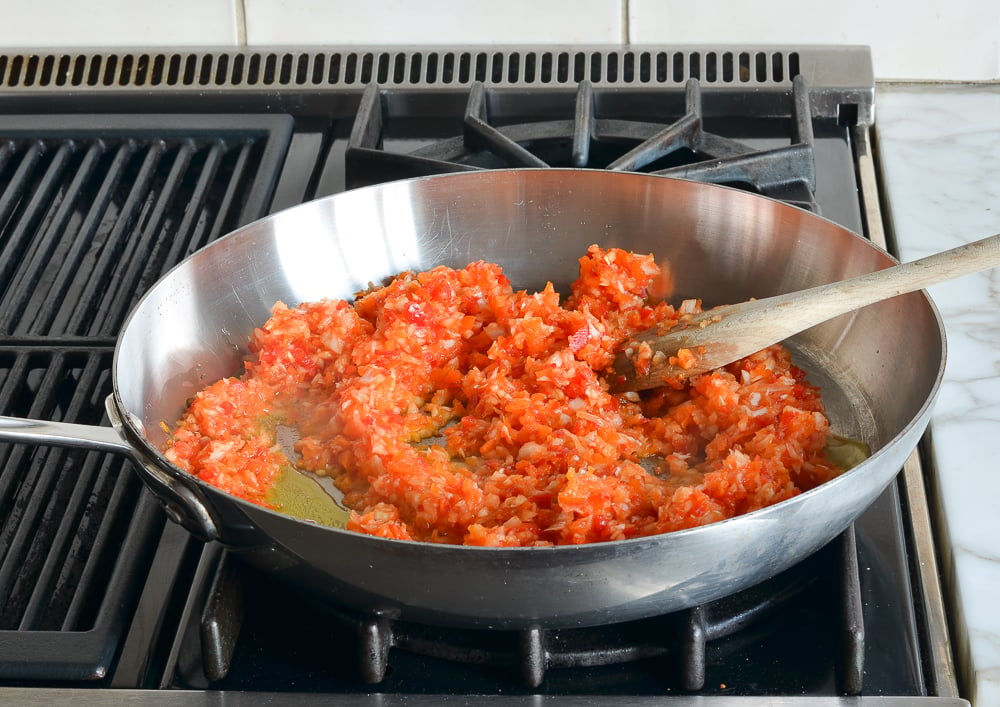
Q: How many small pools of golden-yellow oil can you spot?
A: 2